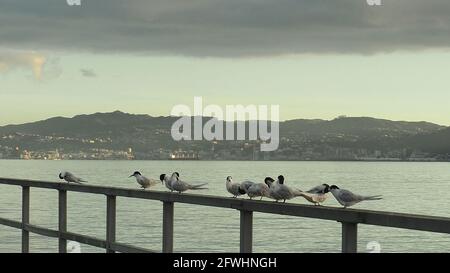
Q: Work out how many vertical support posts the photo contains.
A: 6